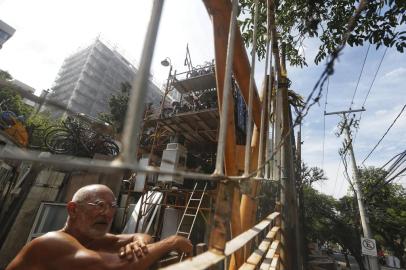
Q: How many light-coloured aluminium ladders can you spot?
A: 1